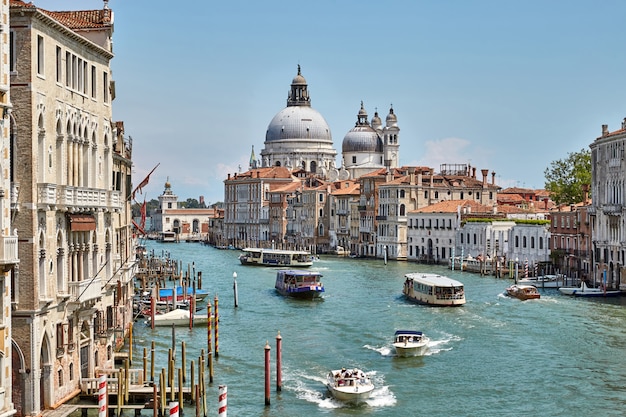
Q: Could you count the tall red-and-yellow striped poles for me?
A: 2